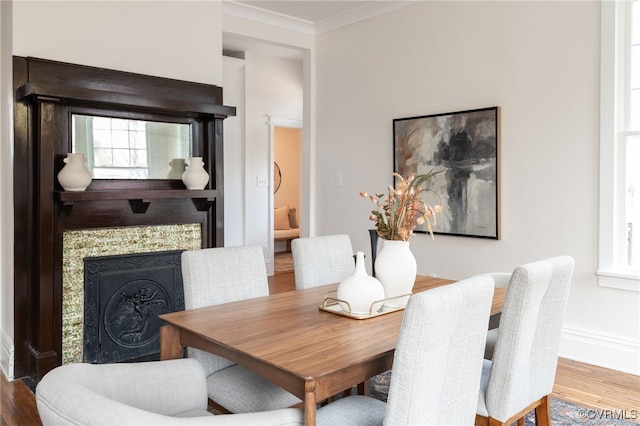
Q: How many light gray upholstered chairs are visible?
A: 6